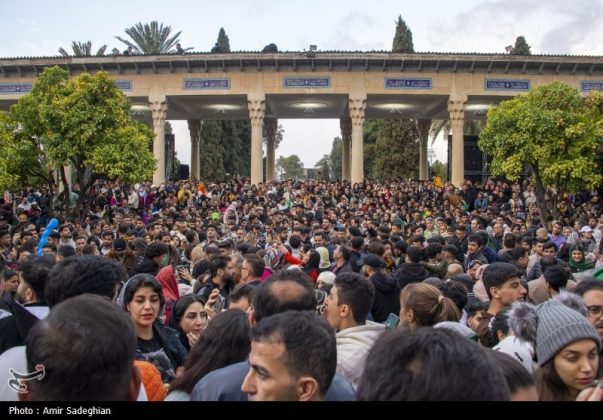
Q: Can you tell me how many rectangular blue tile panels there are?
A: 7